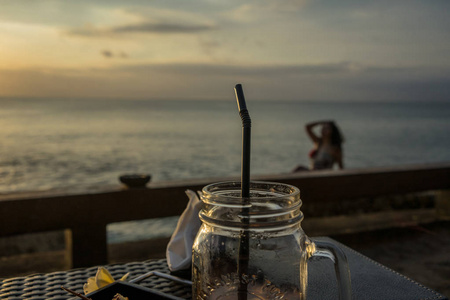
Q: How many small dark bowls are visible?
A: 1